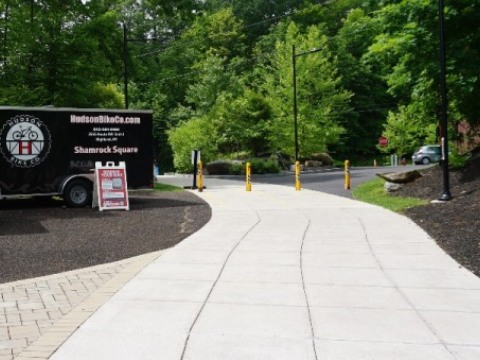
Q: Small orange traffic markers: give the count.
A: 4